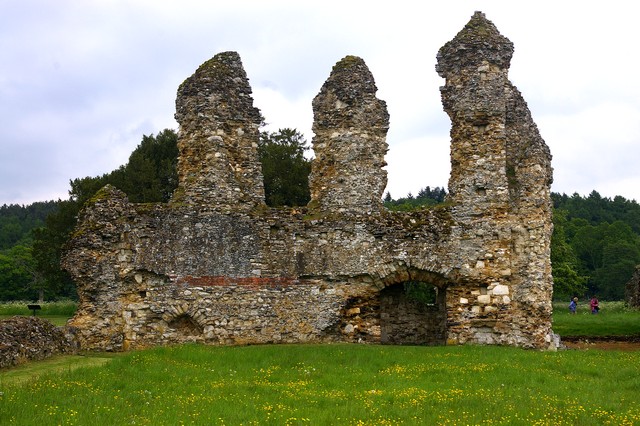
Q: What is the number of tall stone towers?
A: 3